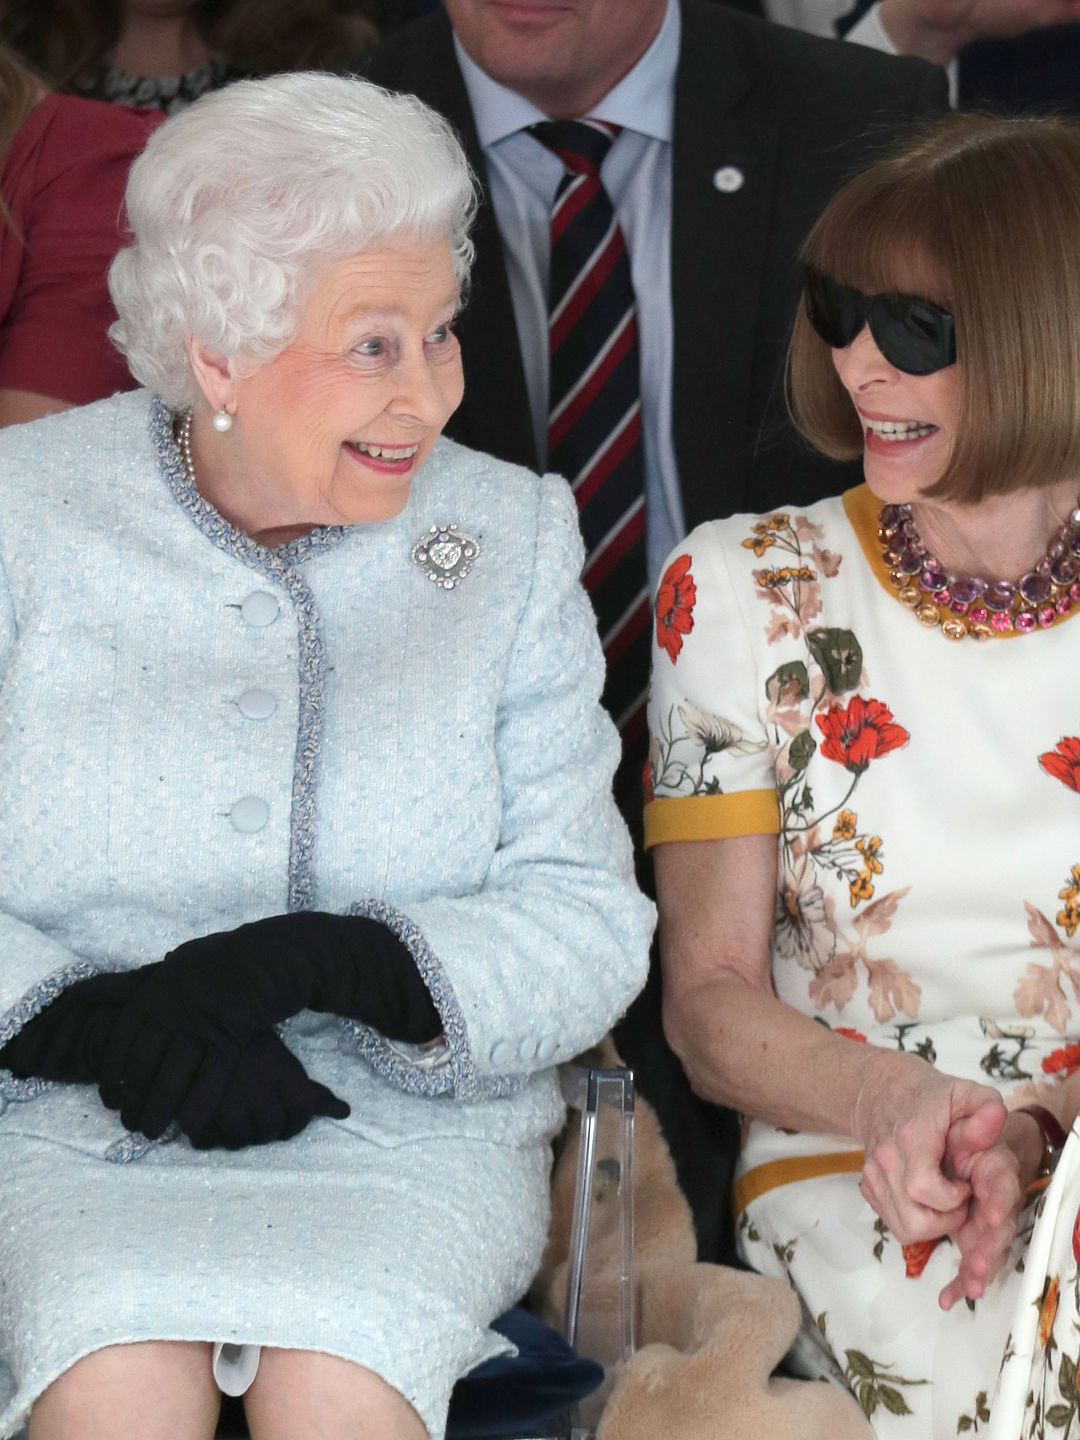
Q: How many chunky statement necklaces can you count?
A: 1